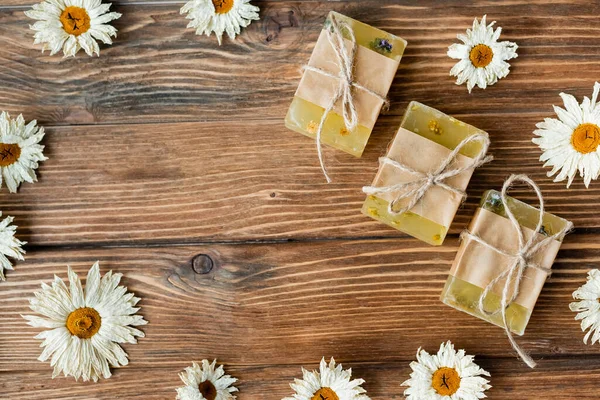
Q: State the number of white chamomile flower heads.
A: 11